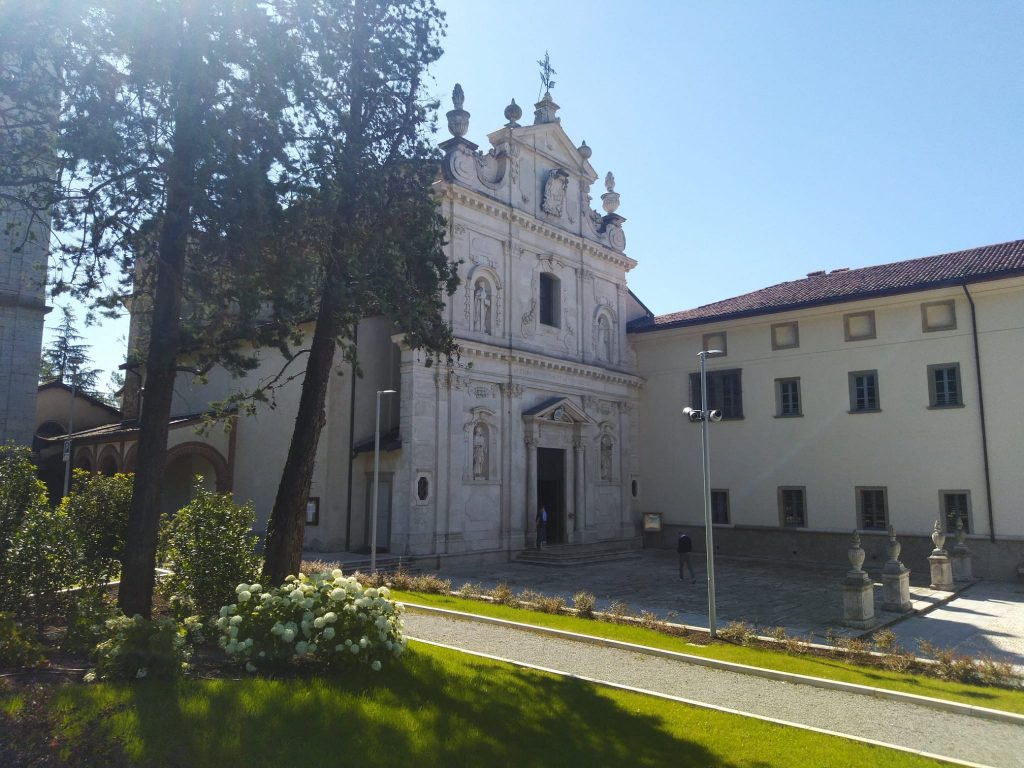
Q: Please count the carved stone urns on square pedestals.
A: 4